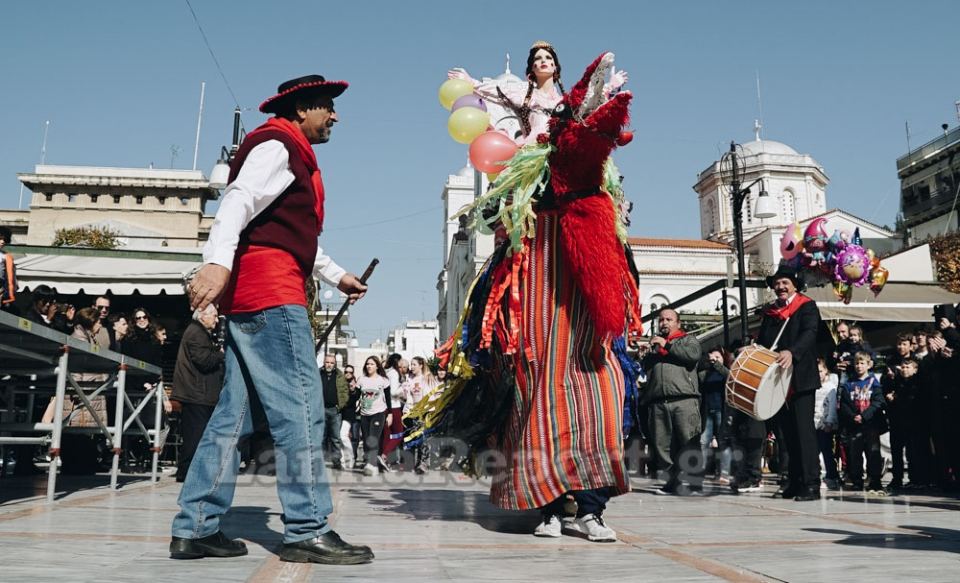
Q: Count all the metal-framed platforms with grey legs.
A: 1